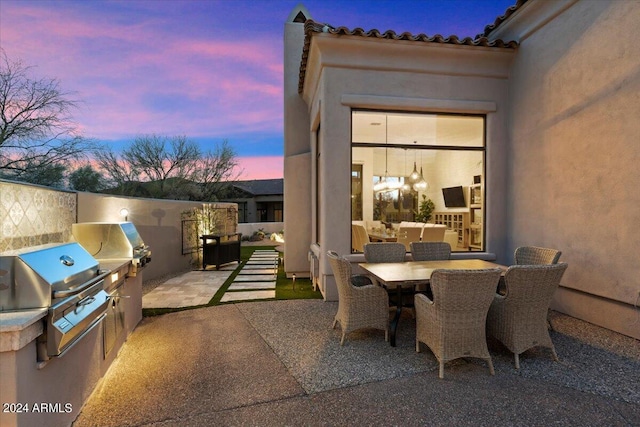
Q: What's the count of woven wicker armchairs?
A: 6